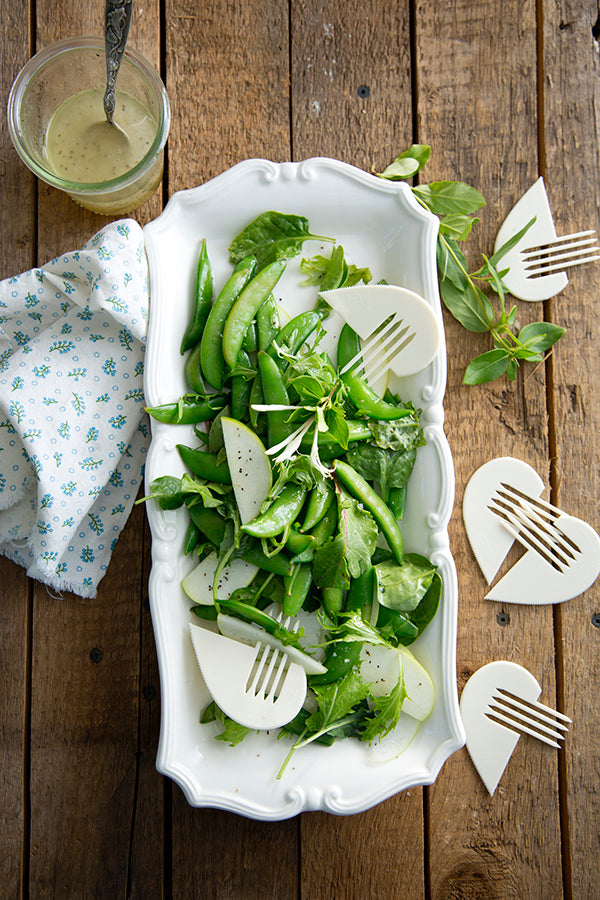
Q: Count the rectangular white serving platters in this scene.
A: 1